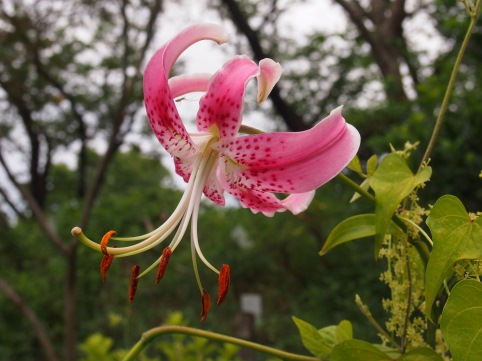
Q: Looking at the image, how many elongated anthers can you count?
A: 6